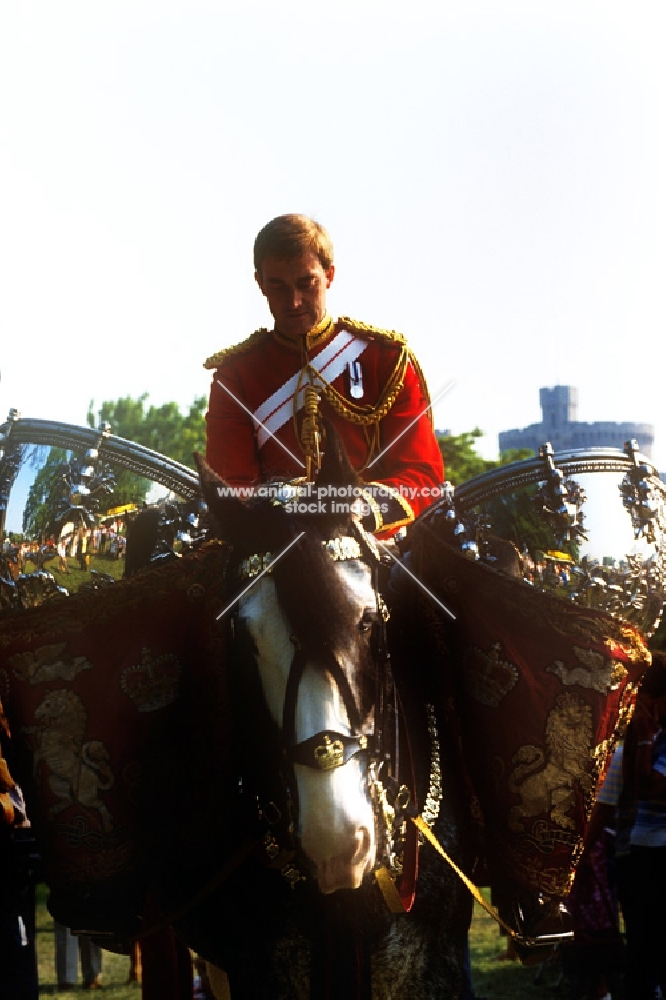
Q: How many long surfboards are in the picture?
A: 0